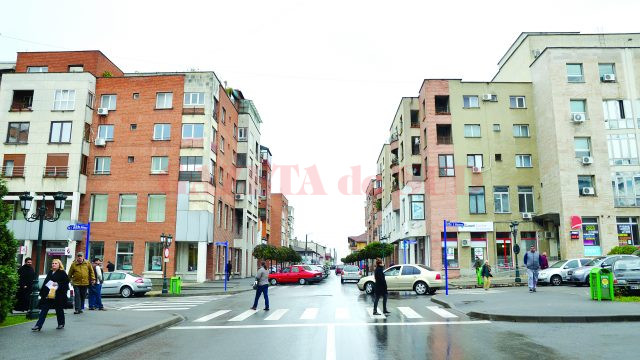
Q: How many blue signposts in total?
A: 4